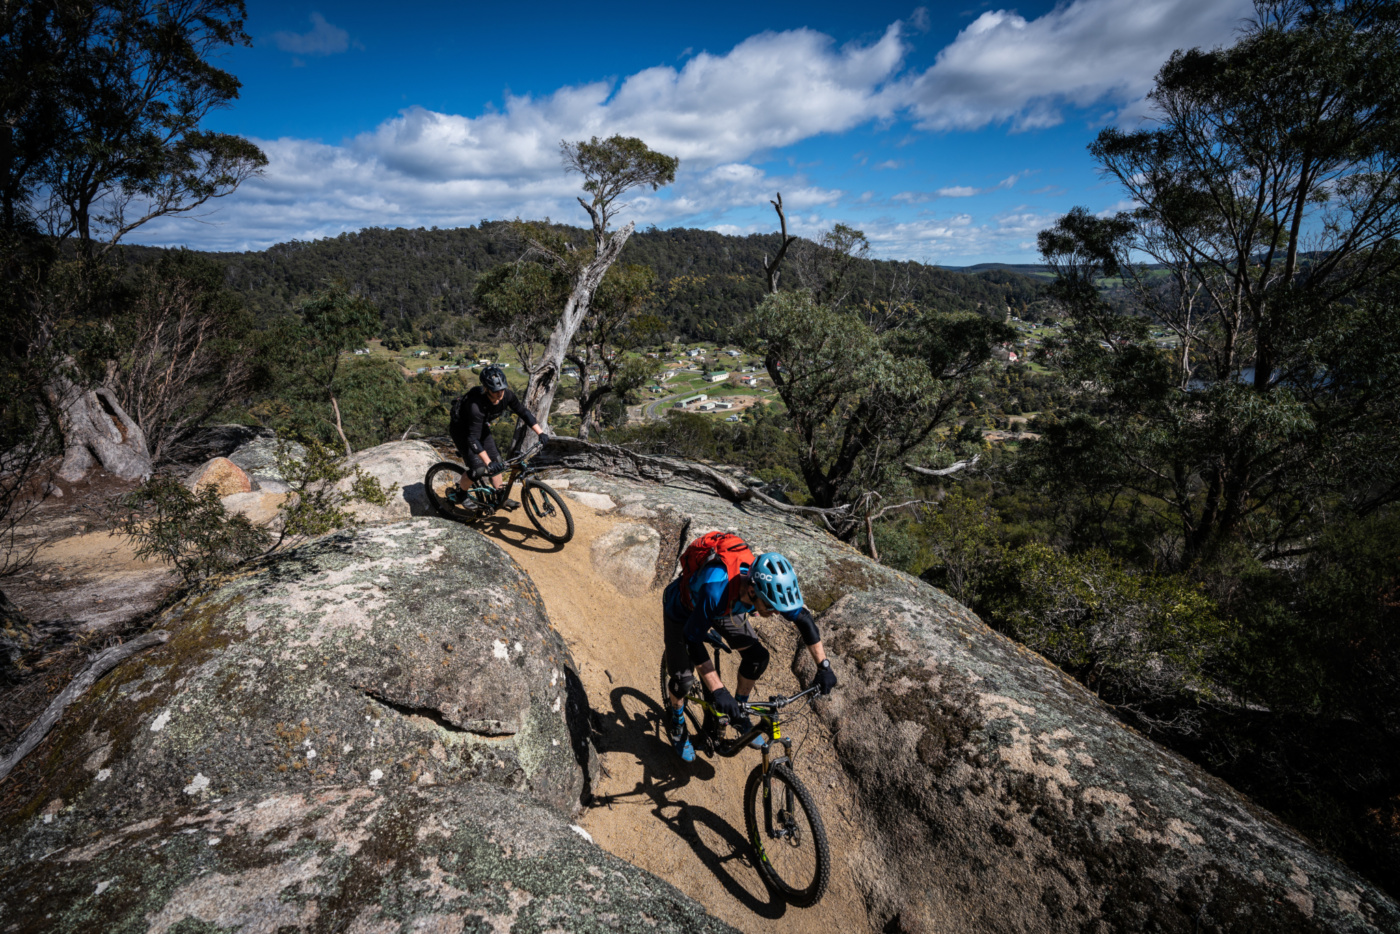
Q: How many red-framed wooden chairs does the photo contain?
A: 0